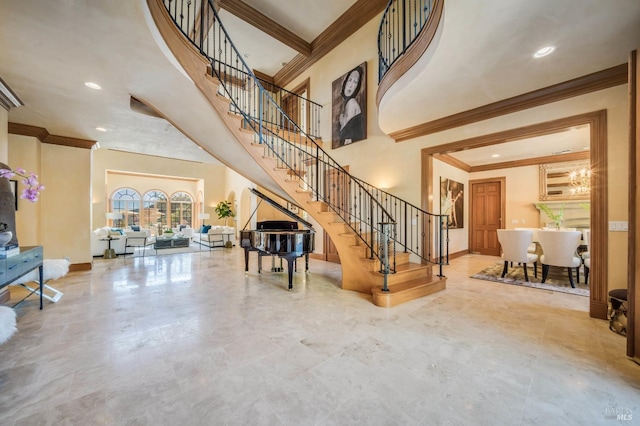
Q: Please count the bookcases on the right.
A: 0